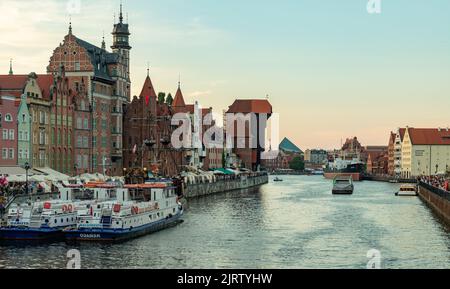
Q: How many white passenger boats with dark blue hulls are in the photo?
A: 2